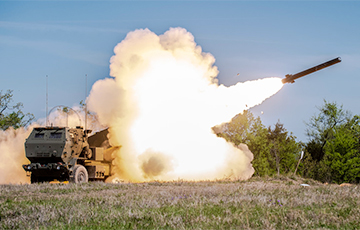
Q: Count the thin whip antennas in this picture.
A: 2